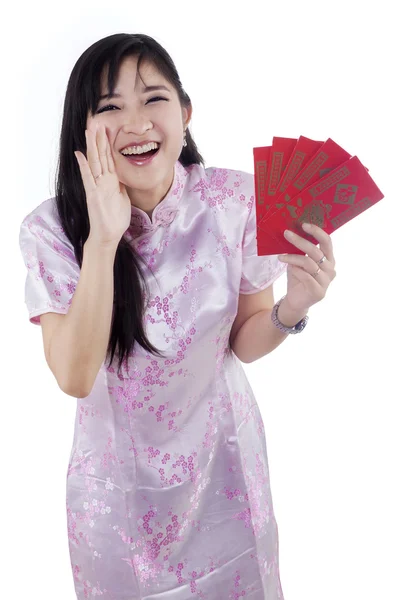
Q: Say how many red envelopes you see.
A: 5